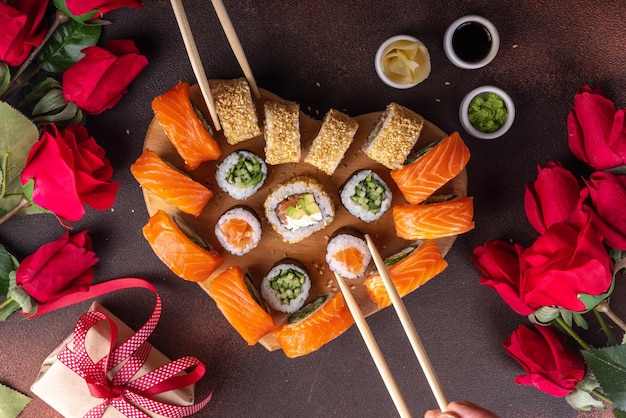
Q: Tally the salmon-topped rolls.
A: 8